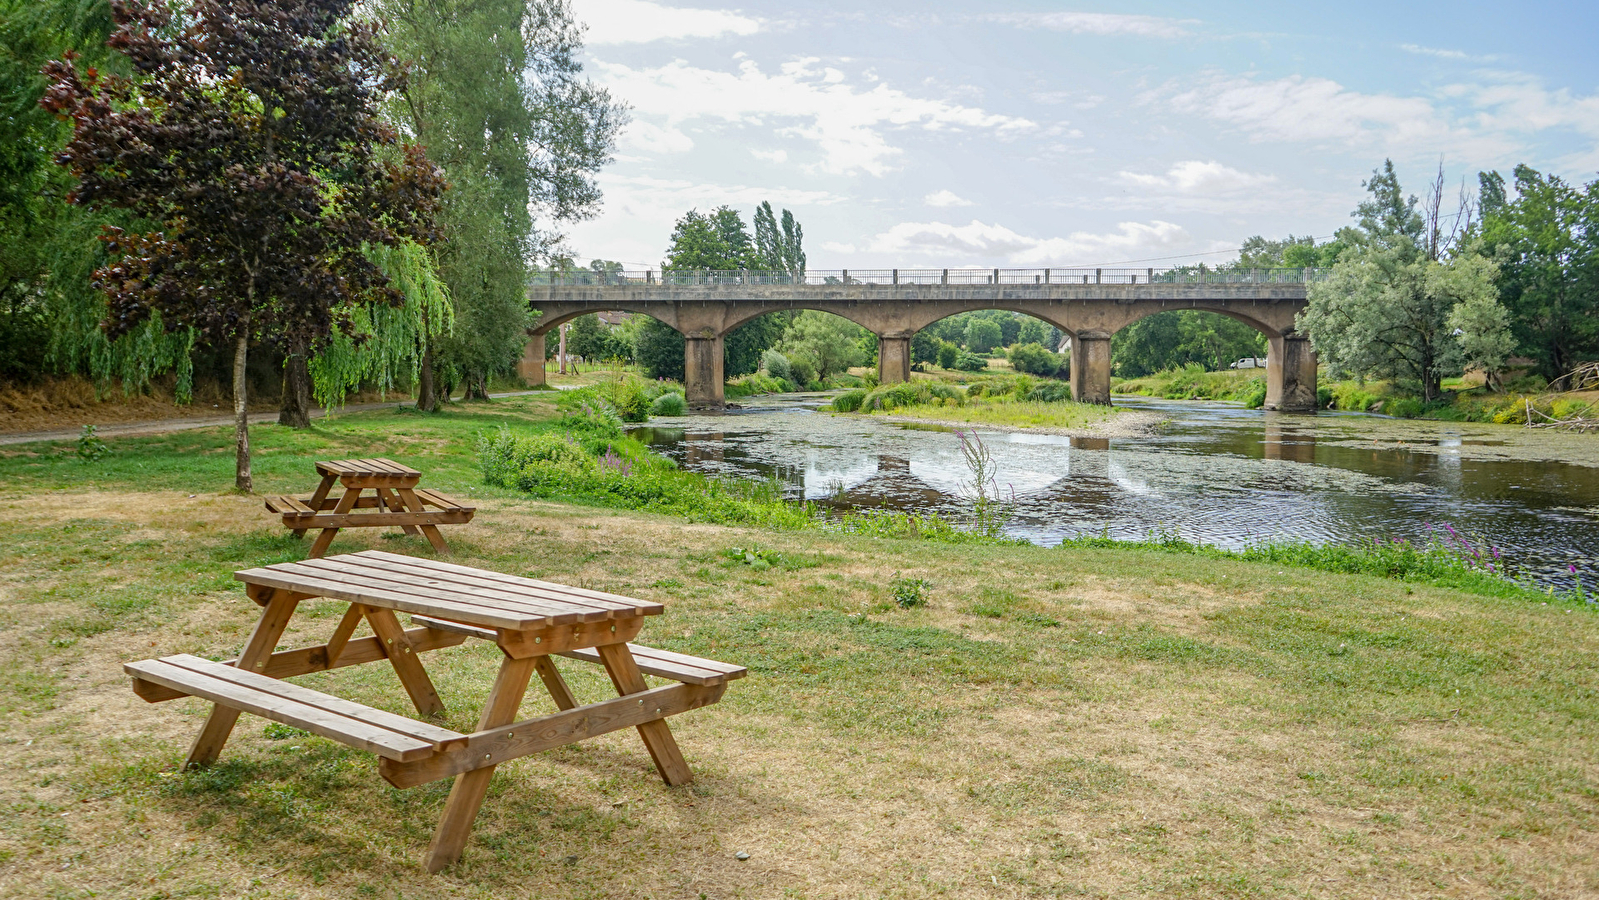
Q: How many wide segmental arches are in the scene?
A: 4